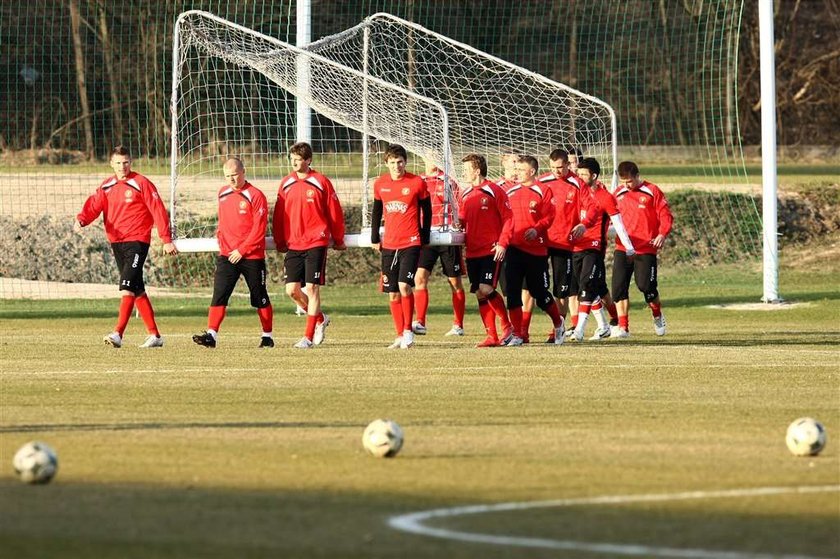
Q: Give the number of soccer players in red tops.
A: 12